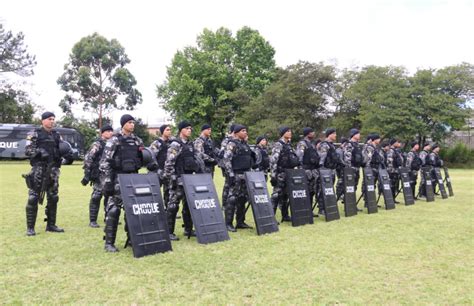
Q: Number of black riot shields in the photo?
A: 12